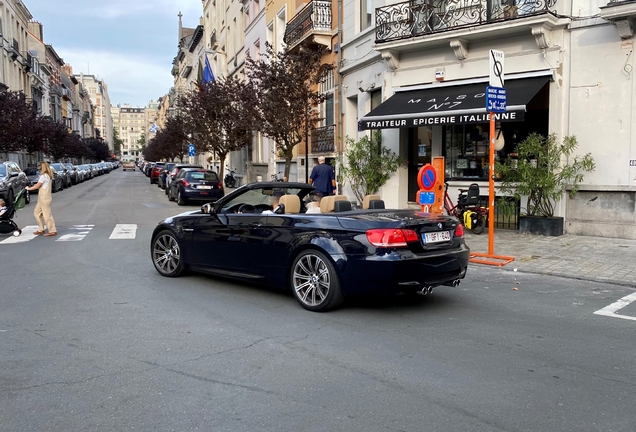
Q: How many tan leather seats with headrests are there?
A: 4